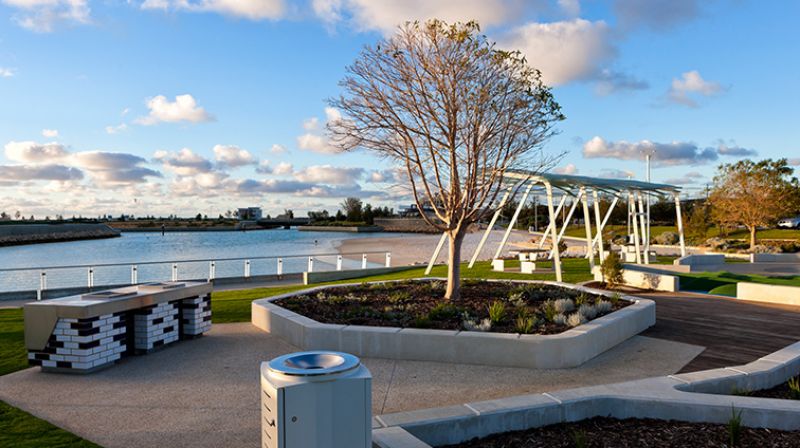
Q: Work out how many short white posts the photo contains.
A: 11